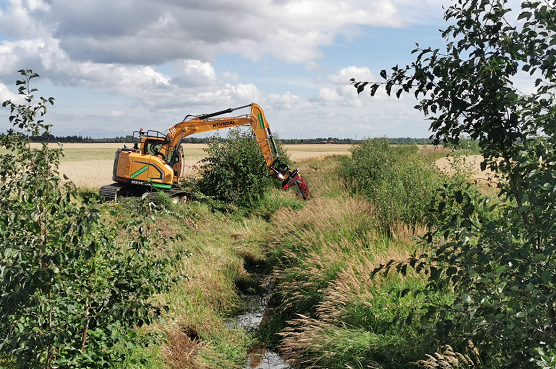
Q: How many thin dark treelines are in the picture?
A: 1